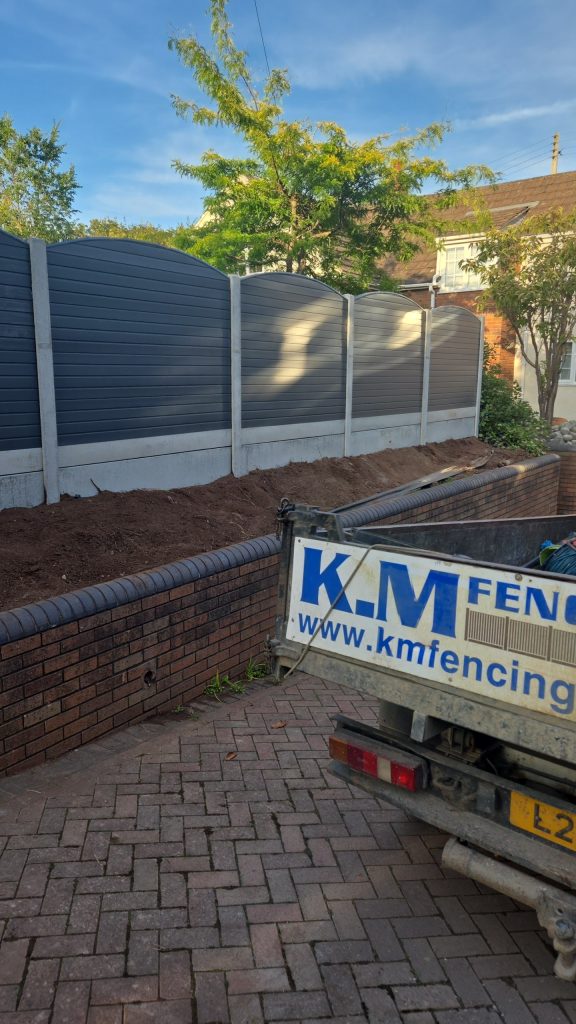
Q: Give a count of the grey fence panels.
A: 5